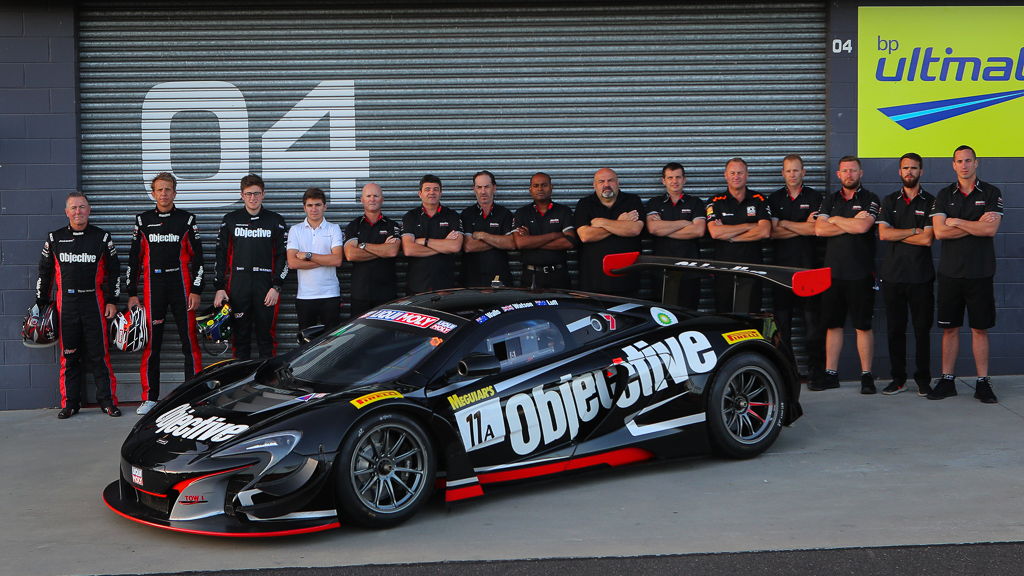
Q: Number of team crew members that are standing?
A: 15